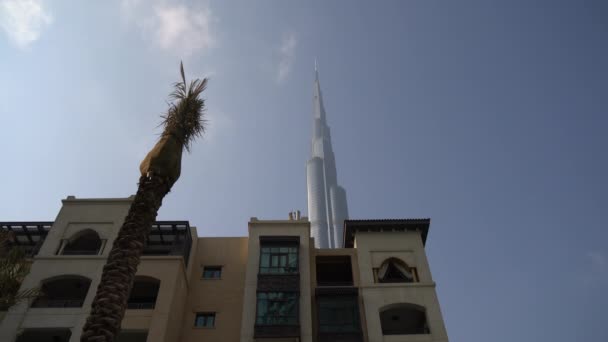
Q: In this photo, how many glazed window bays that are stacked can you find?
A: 2